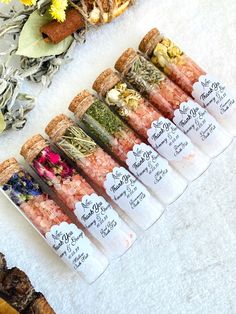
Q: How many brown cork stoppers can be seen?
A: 7